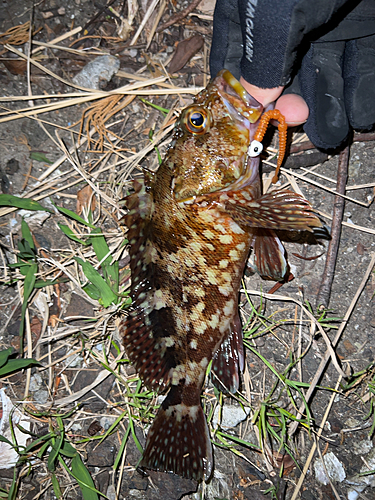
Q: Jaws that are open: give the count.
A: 1